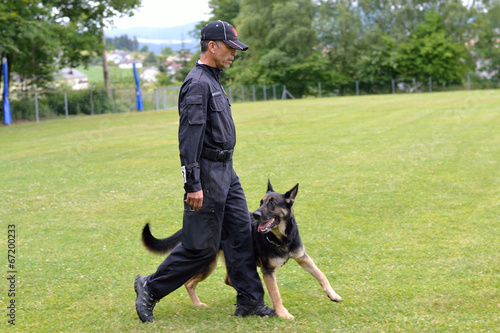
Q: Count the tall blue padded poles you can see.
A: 2